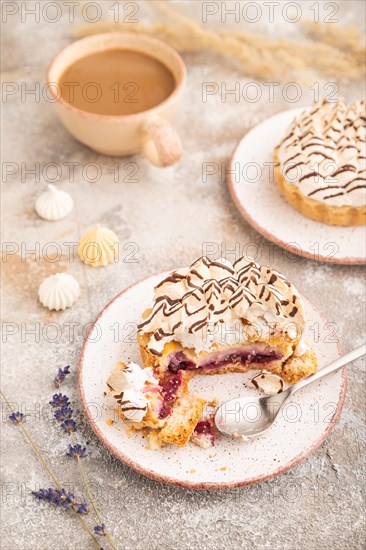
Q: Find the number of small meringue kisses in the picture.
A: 3